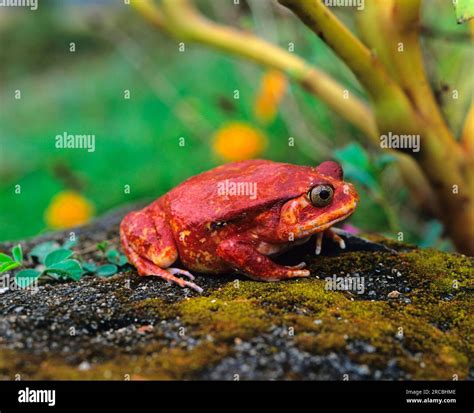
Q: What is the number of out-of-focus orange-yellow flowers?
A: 3